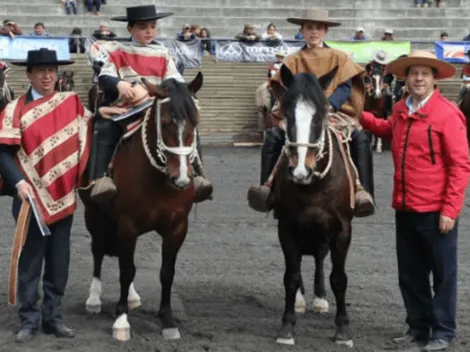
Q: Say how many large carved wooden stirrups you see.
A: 4